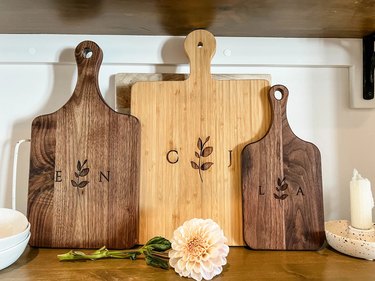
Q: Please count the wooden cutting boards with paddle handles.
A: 3